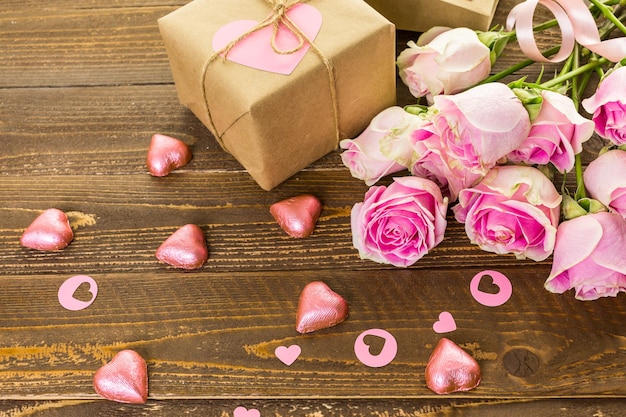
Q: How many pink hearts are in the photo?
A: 11